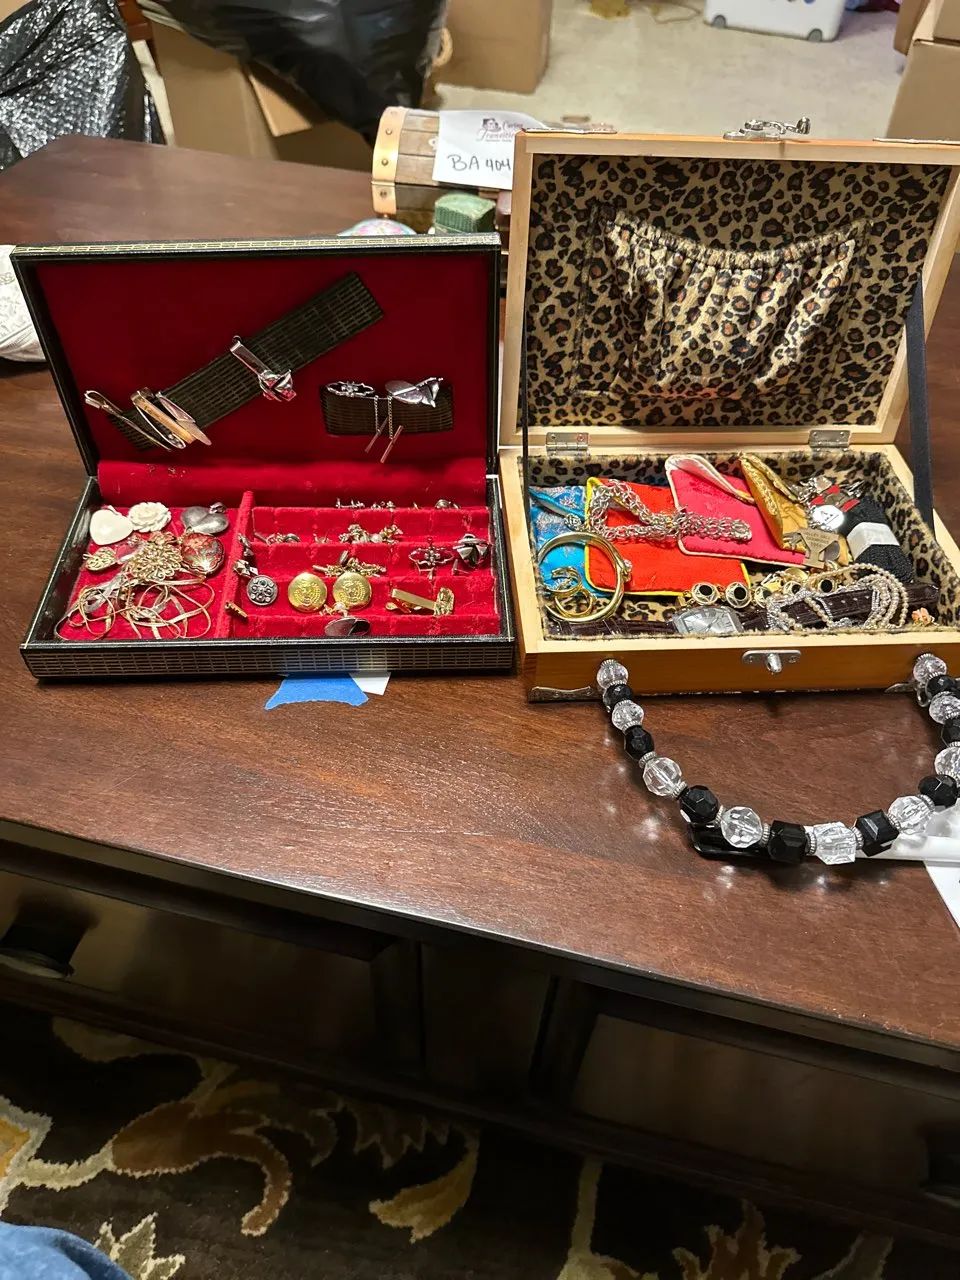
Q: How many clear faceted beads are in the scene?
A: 9